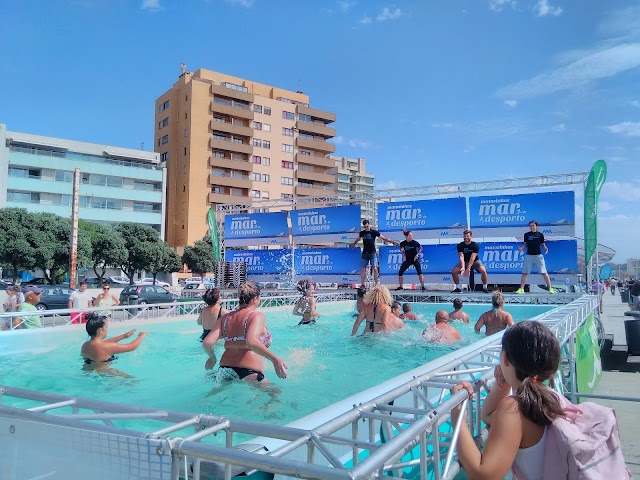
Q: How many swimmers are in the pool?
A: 11